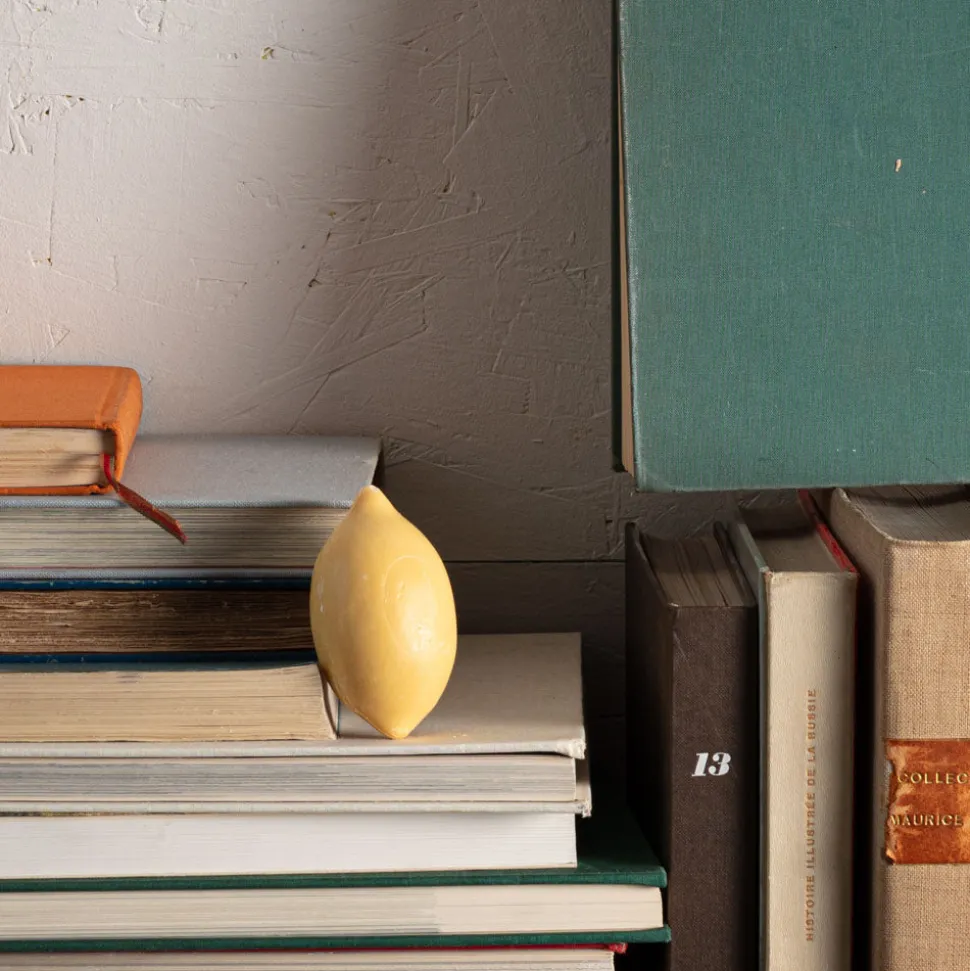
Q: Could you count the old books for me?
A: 12